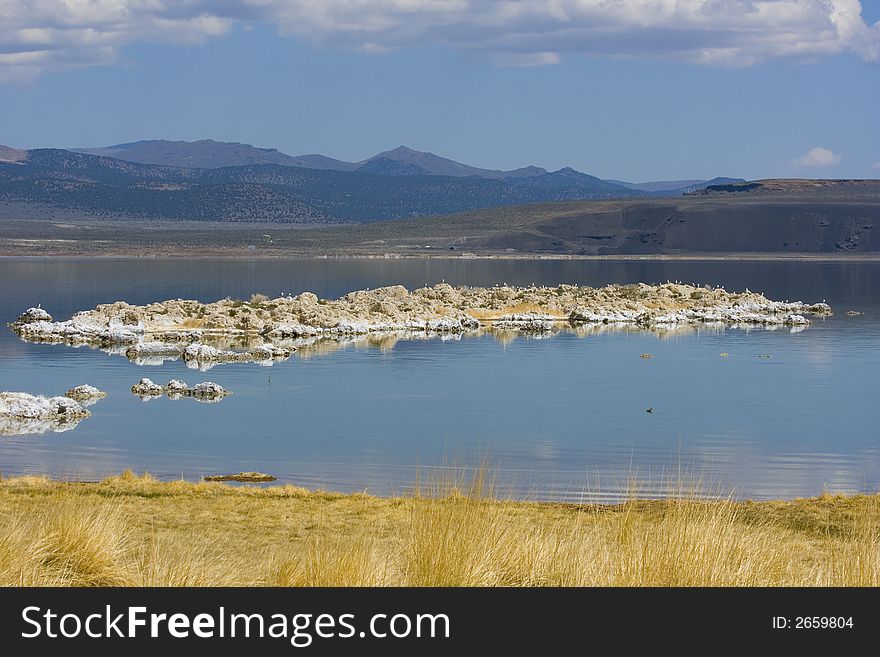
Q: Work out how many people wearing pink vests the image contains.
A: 0